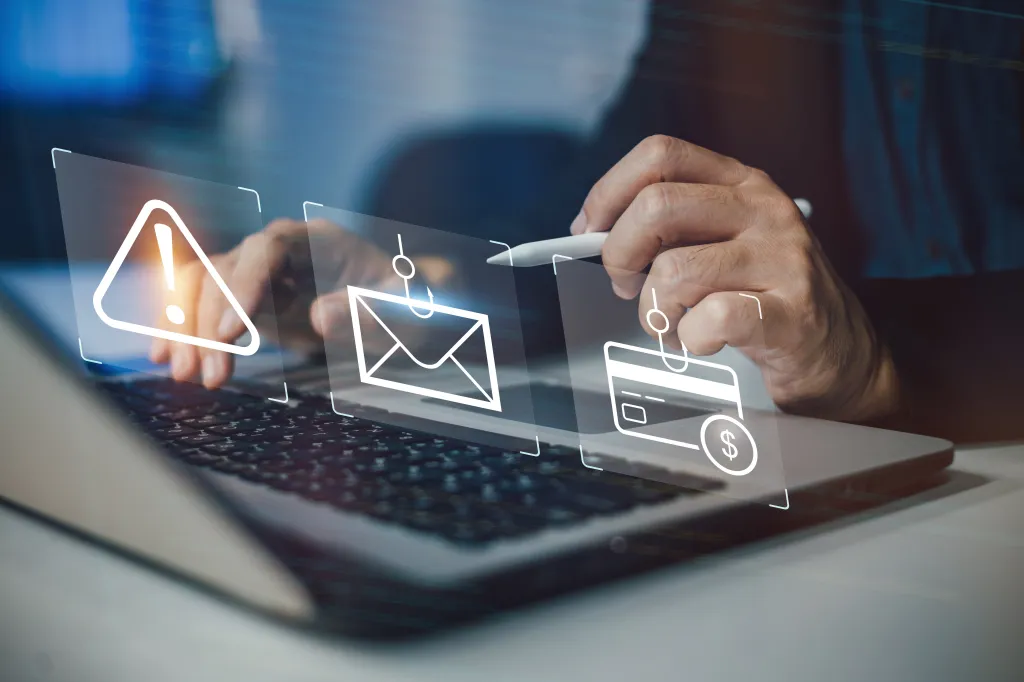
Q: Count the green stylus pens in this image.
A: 0